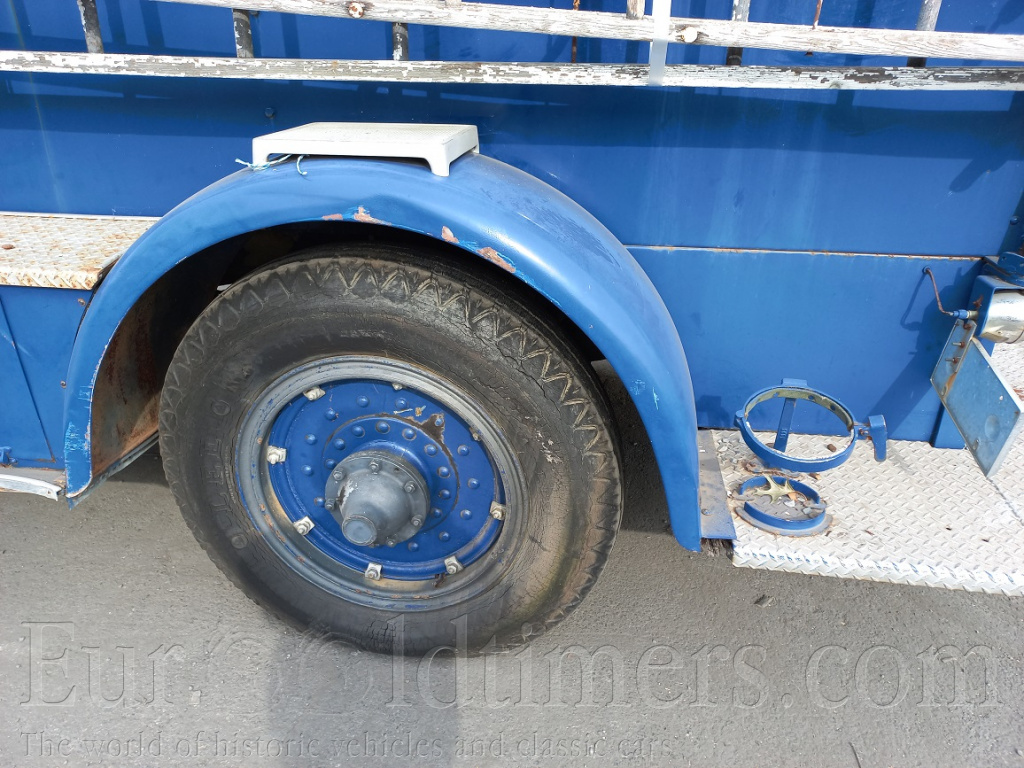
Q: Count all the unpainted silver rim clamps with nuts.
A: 8